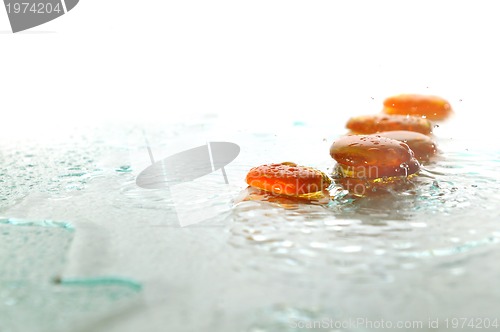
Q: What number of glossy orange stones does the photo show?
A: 5